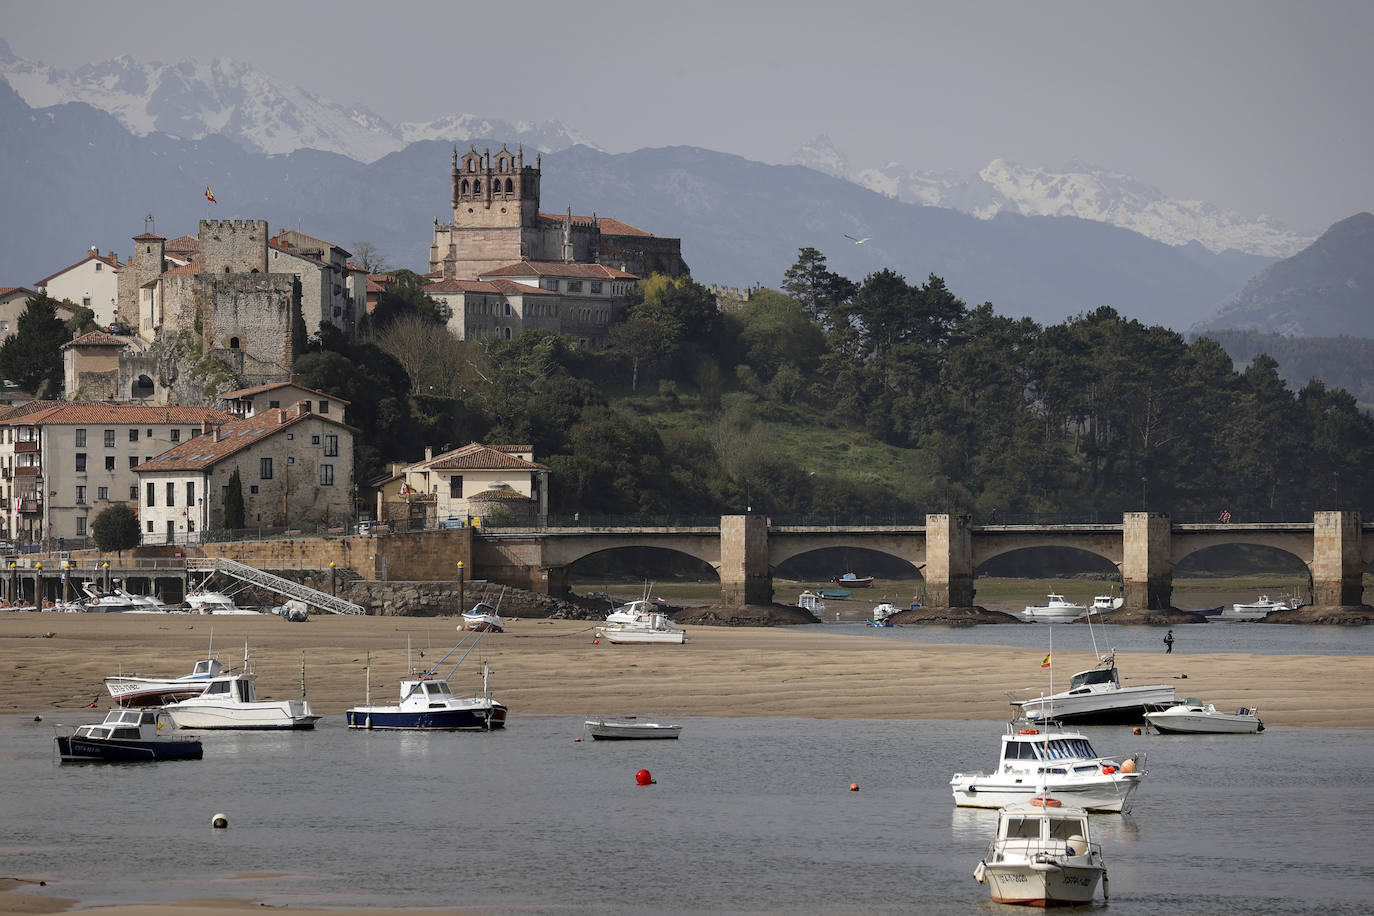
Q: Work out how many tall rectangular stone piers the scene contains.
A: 4